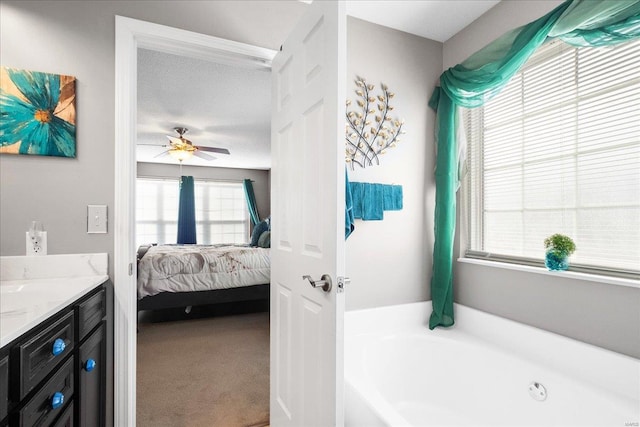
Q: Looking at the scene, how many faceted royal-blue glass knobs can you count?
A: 3